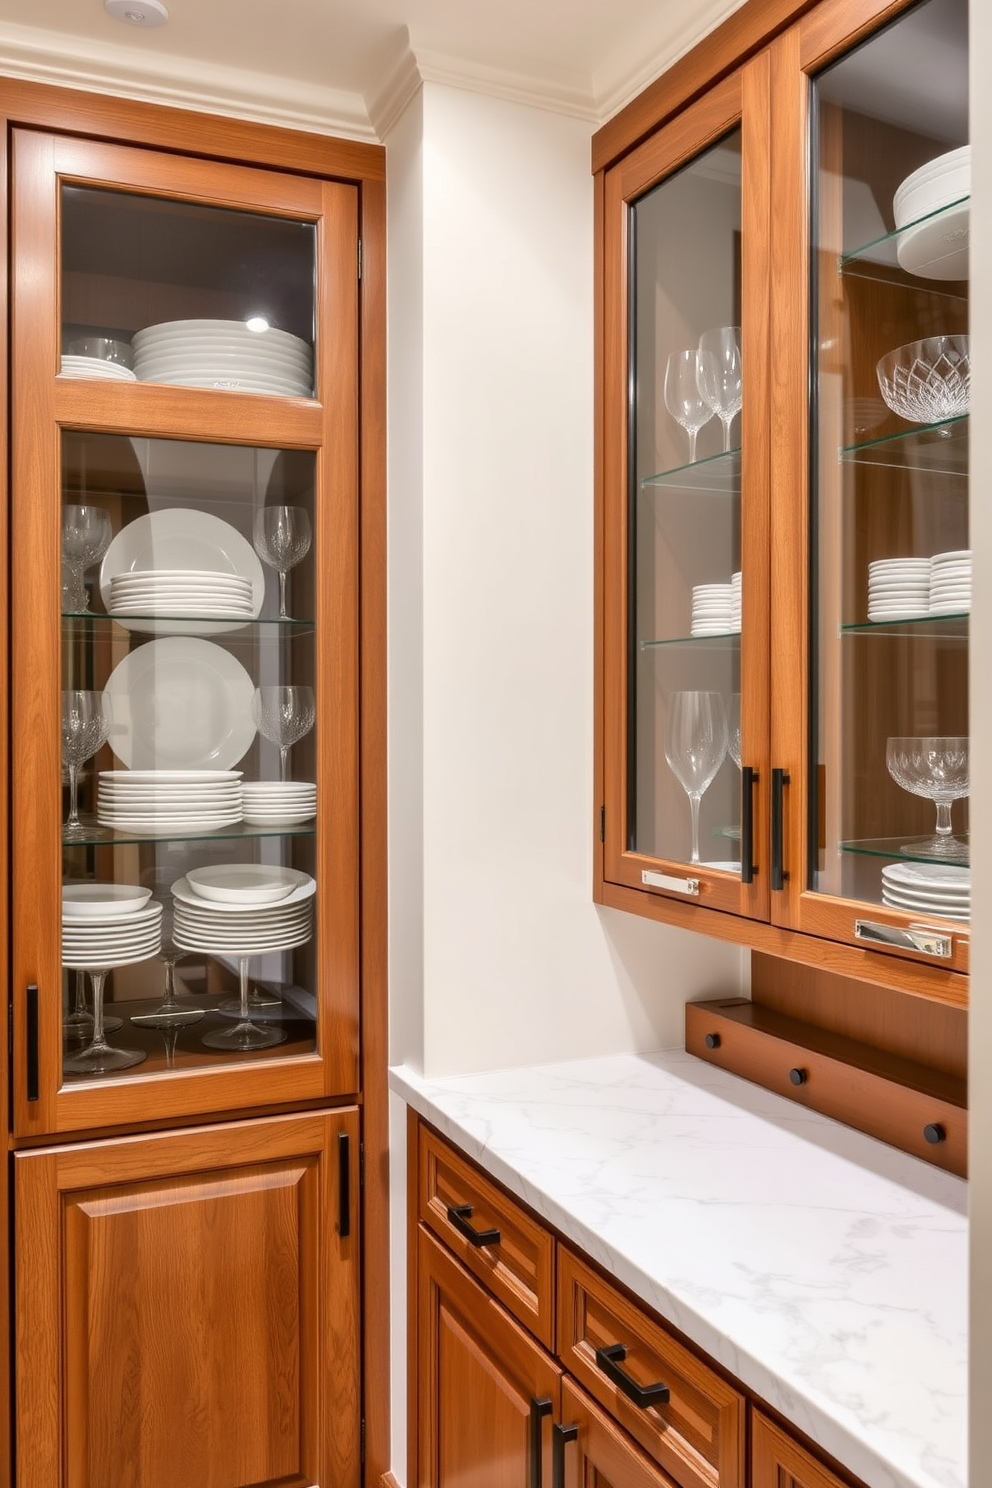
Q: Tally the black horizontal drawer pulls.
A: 2